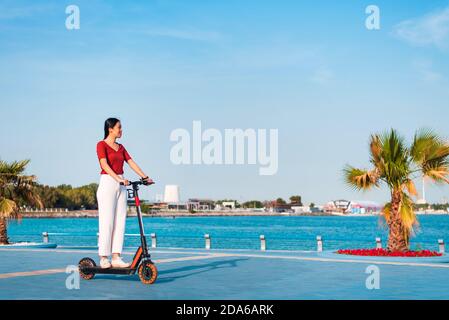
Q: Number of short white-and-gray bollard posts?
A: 7